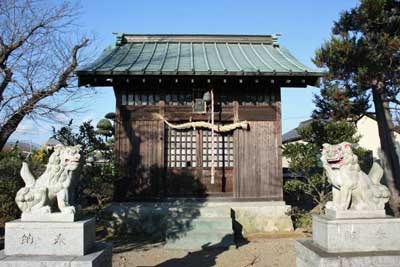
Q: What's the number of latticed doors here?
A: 2